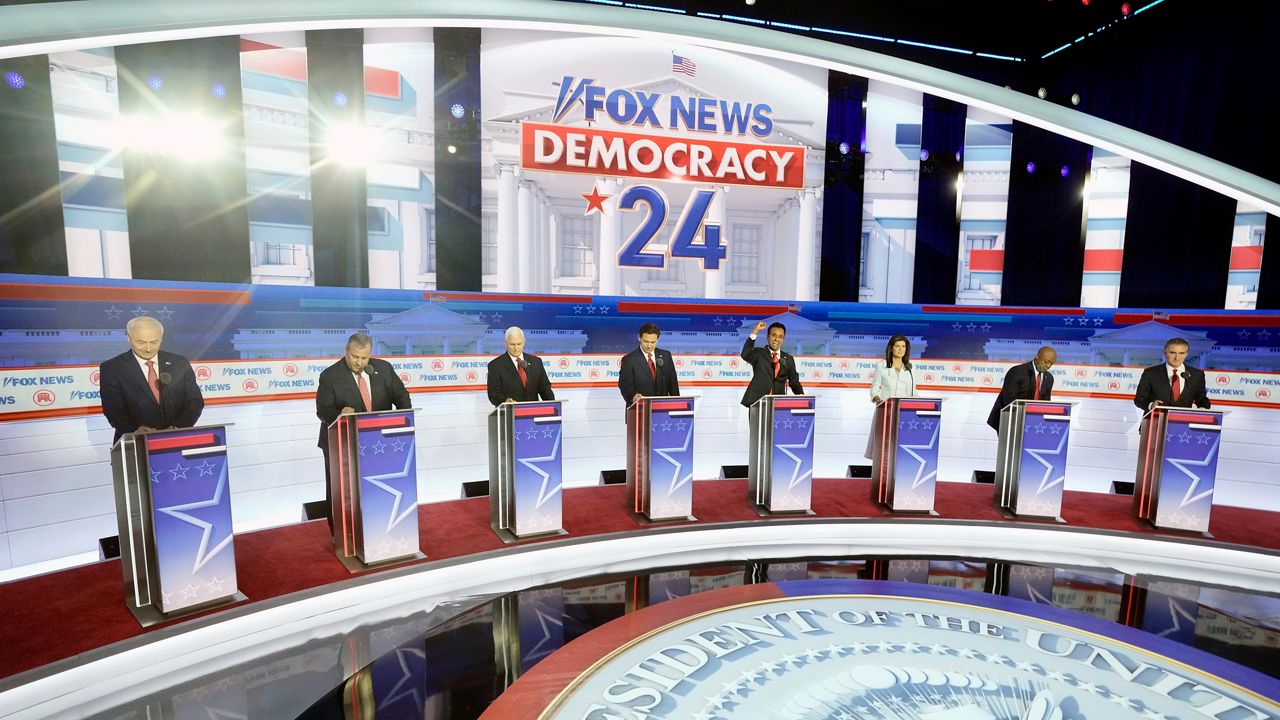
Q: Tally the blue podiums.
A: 8